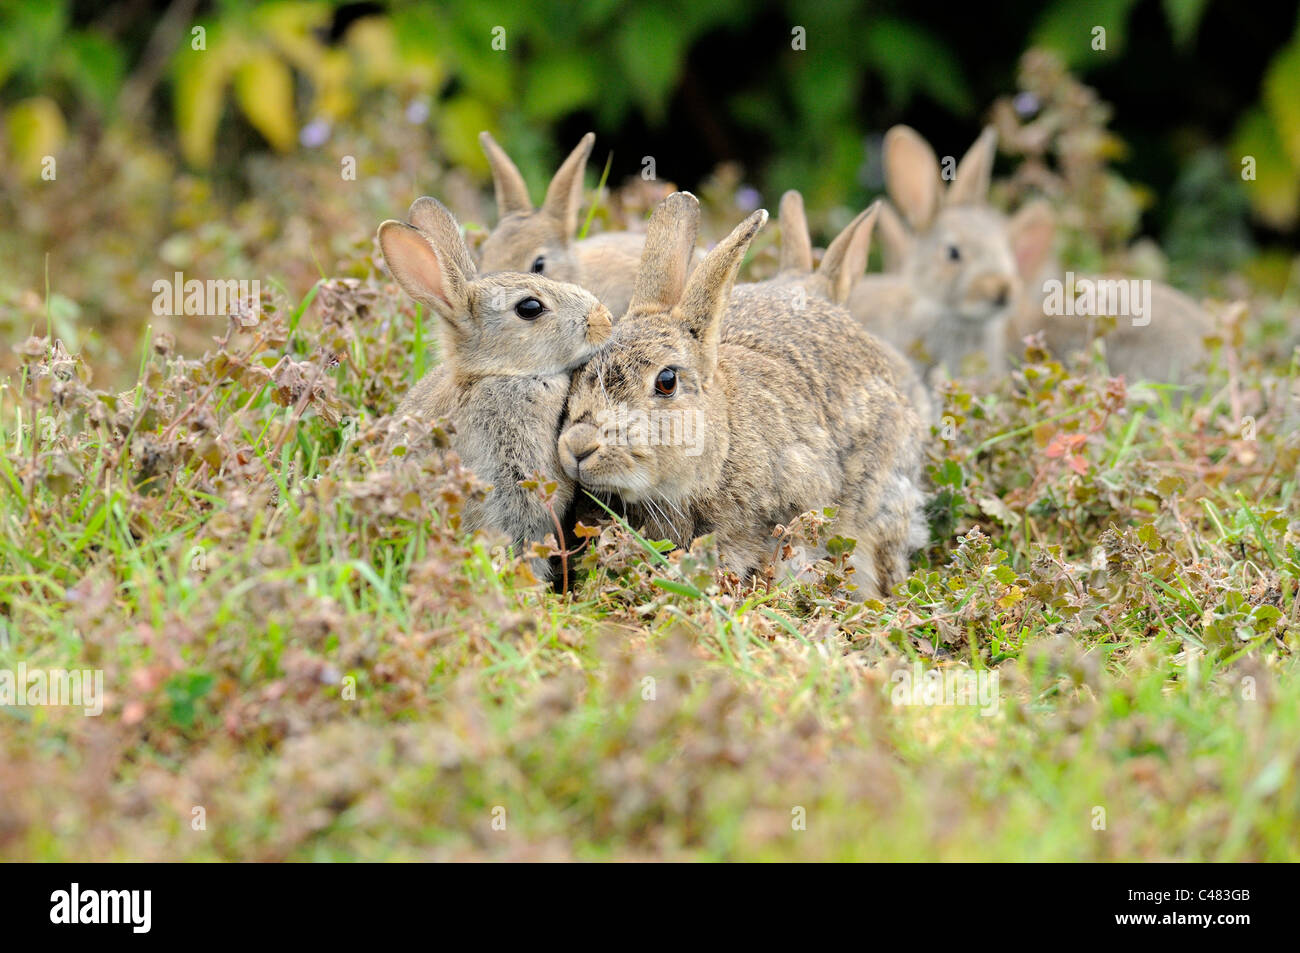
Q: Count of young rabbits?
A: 5